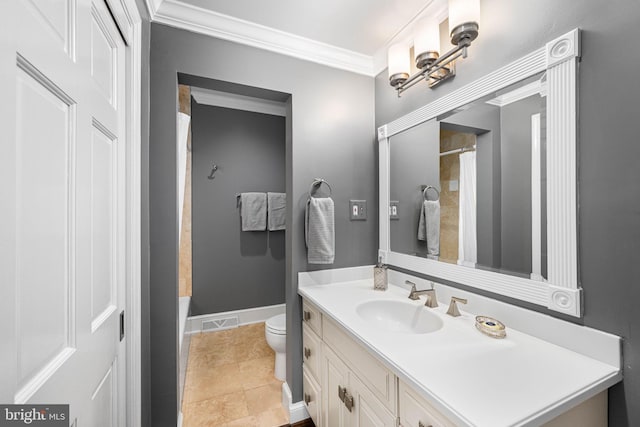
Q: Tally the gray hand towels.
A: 3